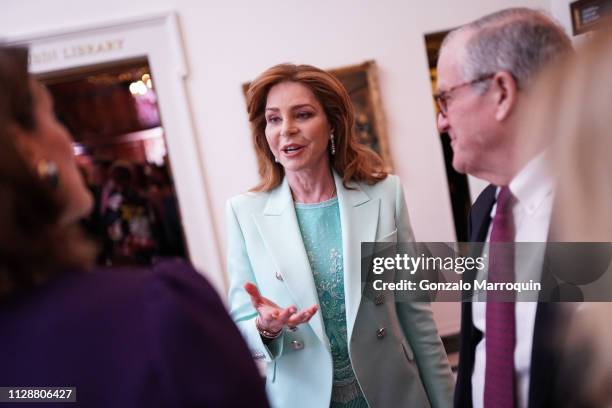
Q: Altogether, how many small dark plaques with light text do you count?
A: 1